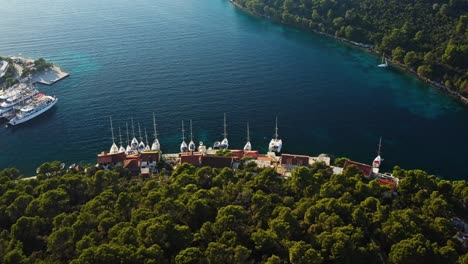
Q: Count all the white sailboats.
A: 14